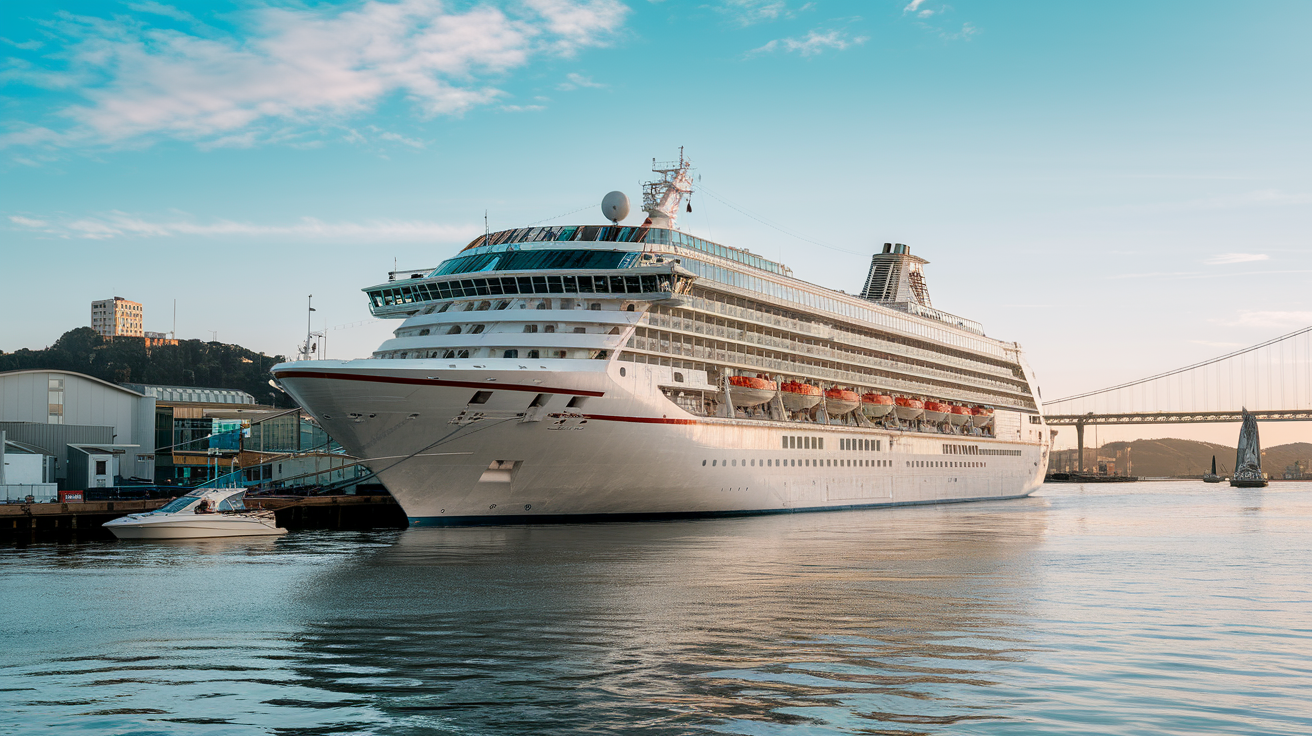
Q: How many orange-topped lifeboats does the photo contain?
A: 8